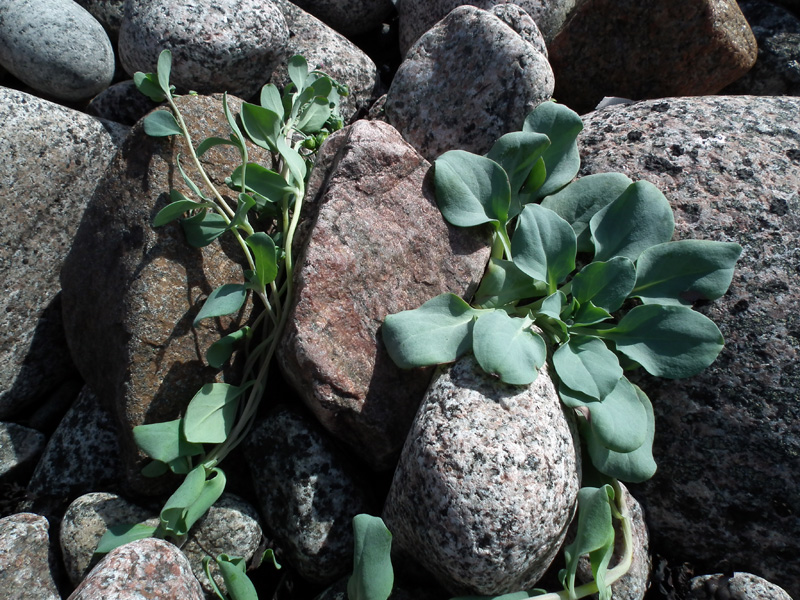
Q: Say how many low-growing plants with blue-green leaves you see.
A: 2